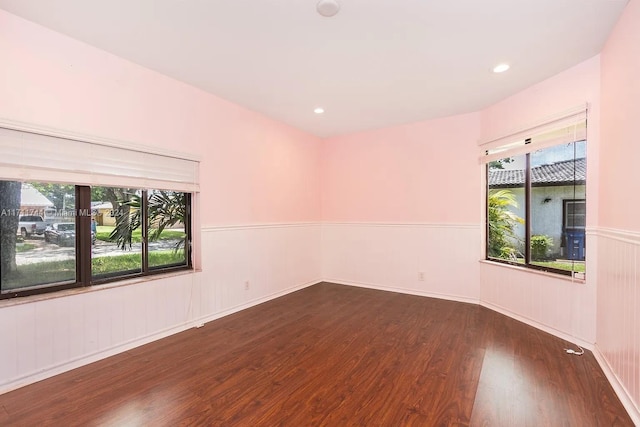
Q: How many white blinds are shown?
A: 2